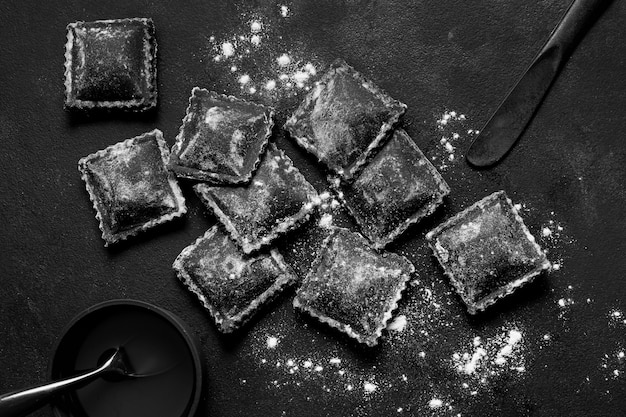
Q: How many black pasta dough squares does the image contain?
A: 9